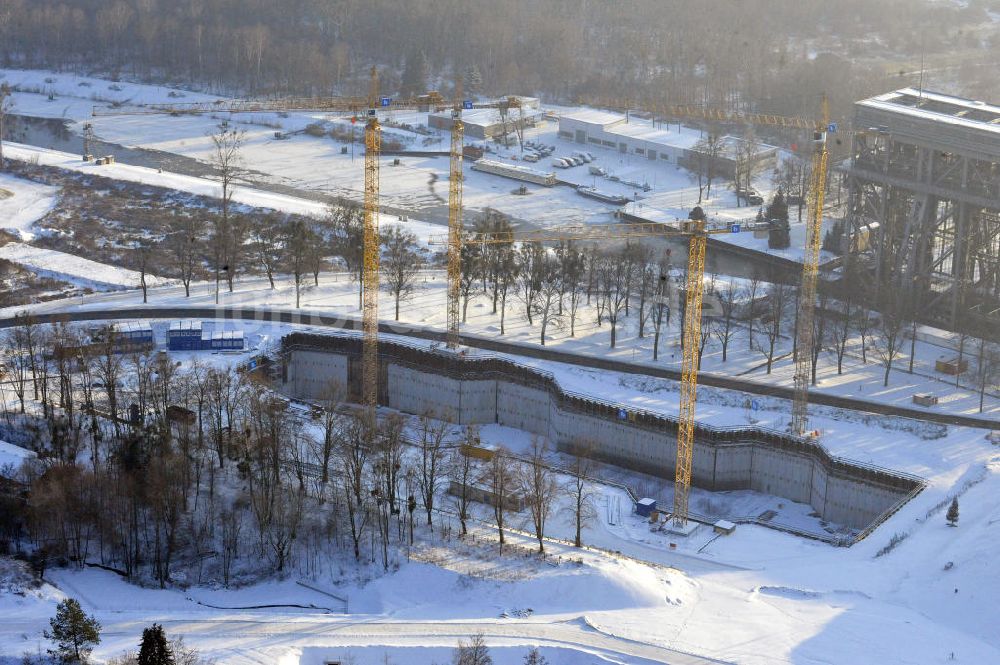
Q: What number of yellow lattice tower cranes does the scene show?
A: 4